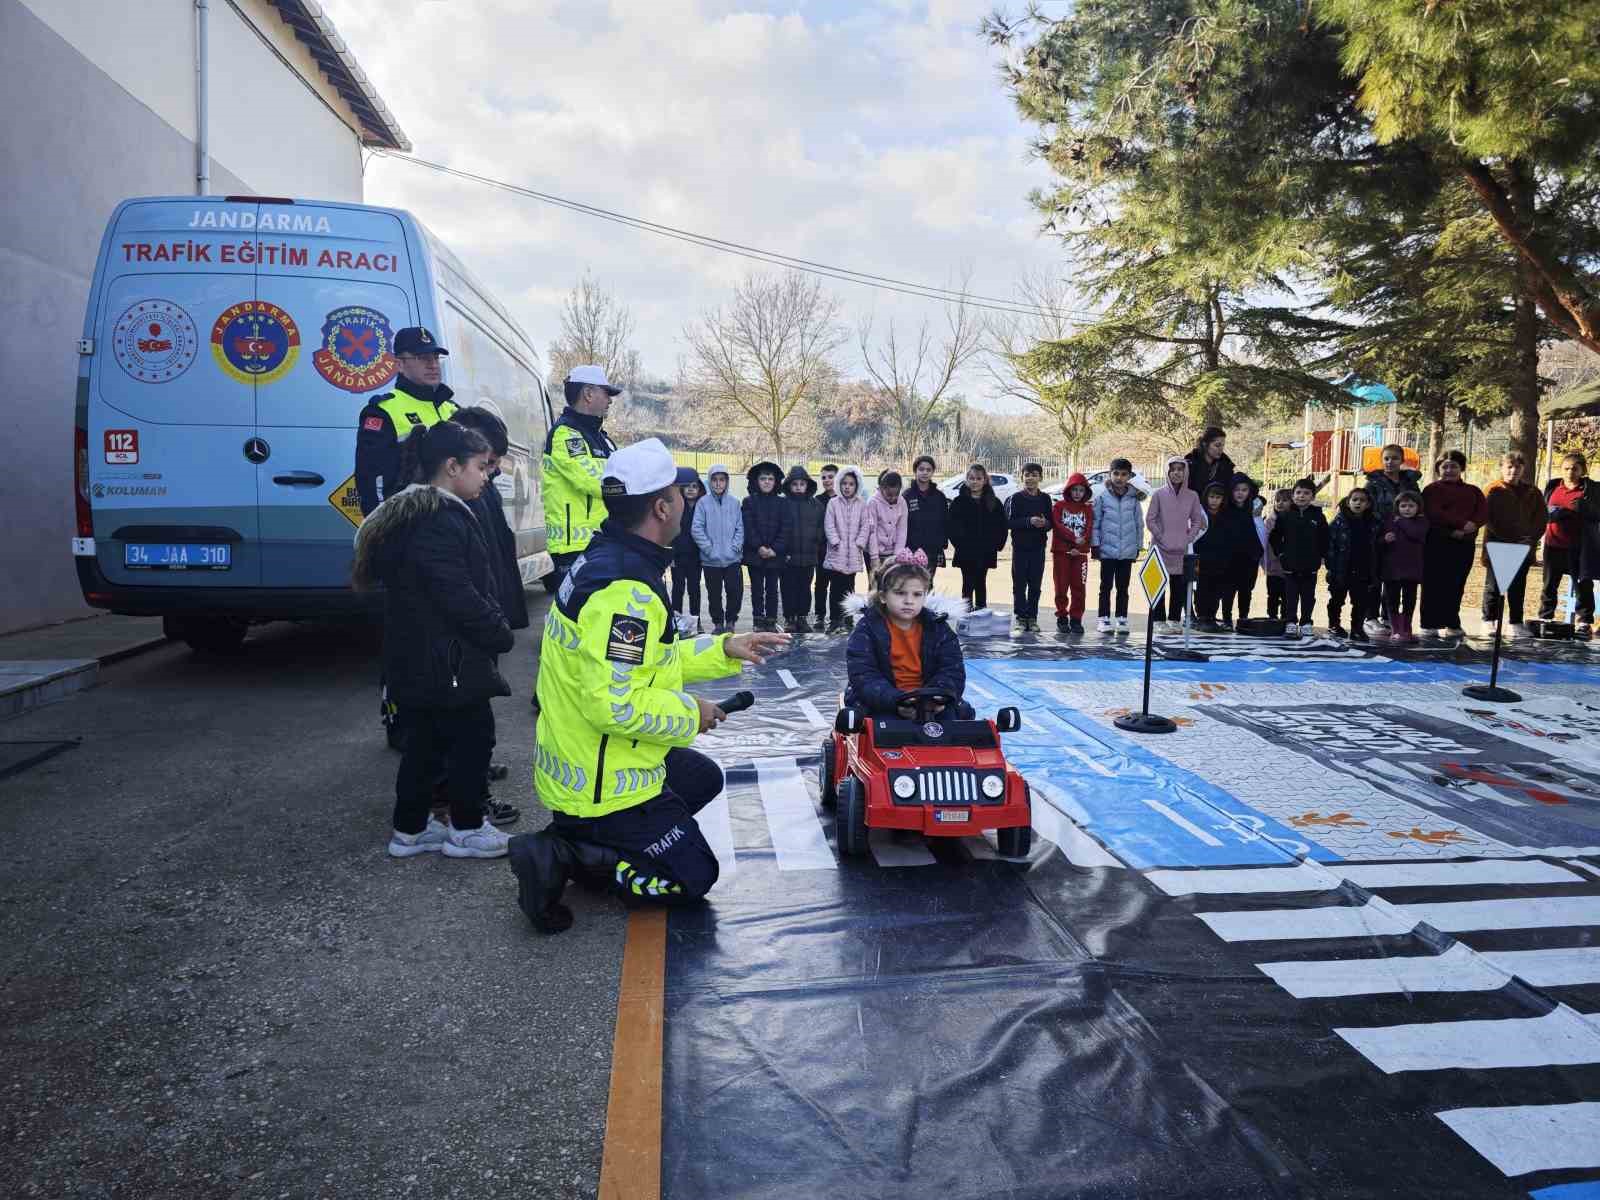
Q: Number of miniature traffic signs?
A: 2